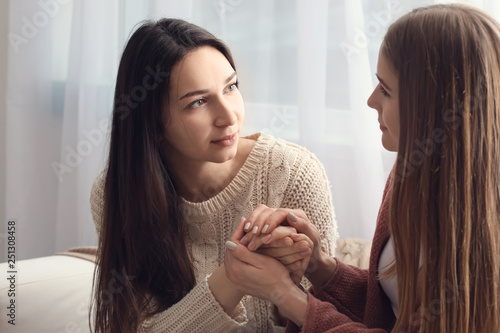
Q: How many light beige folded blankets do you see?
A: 1